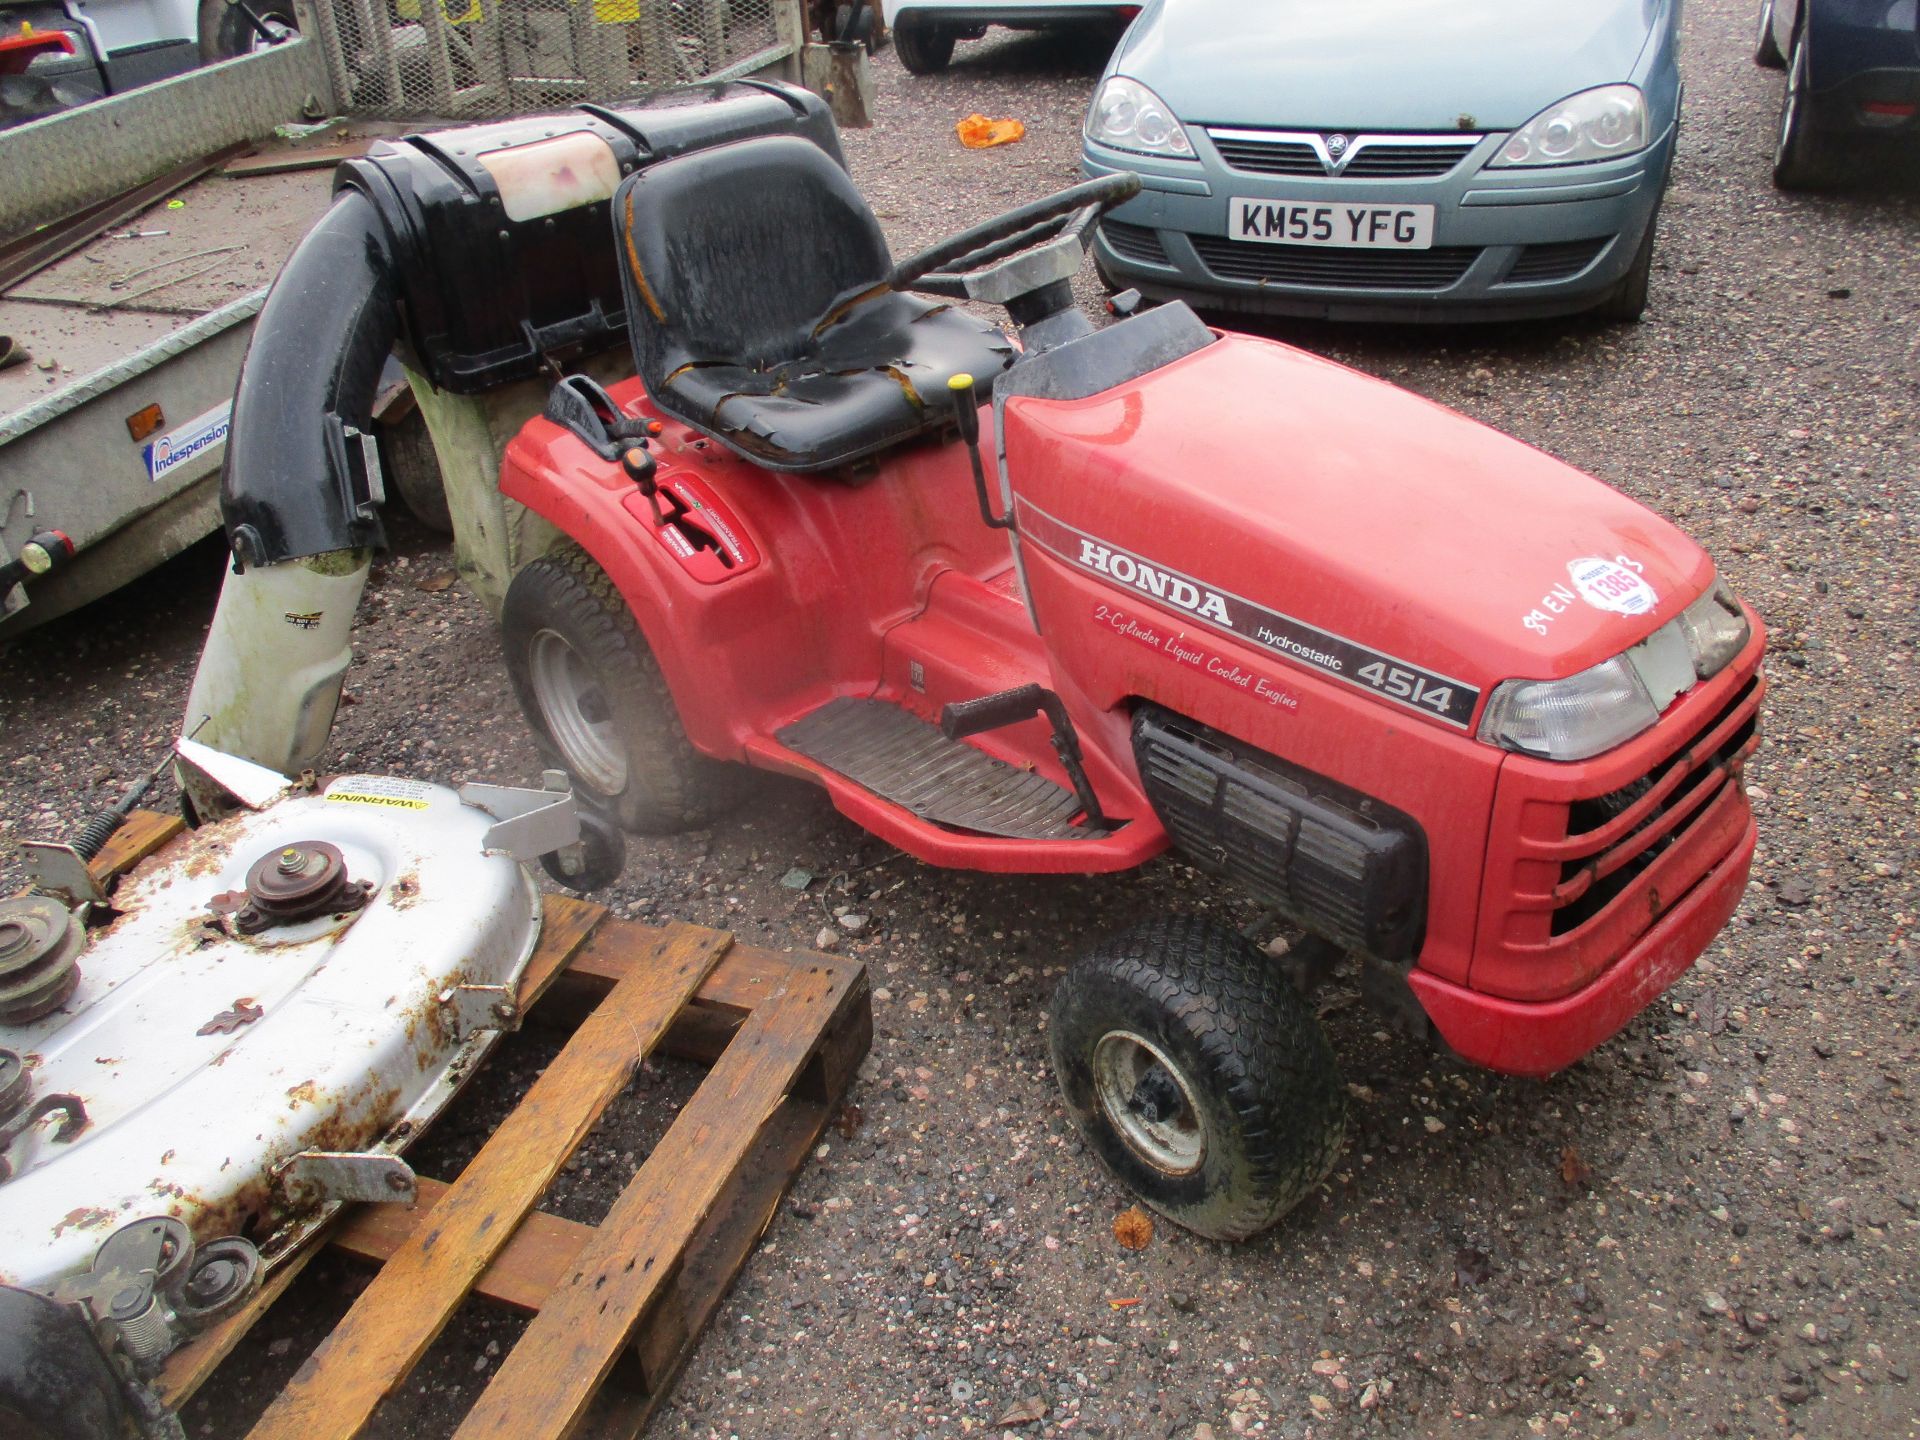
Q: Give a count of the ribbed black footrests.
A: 1